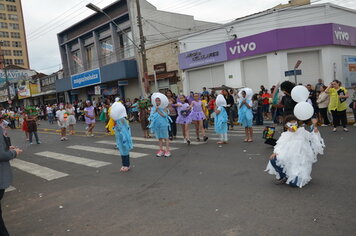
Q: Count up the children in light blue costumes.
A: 4